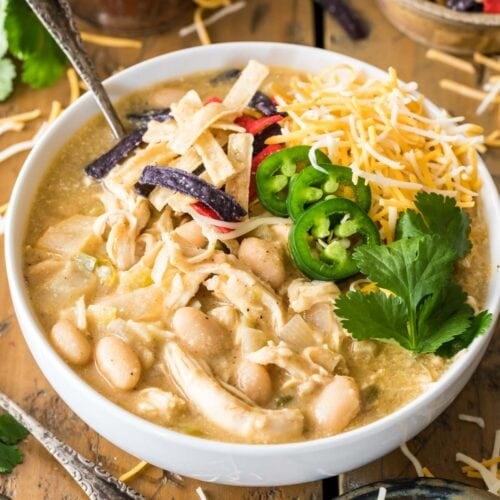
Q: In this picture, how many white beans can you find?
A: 7